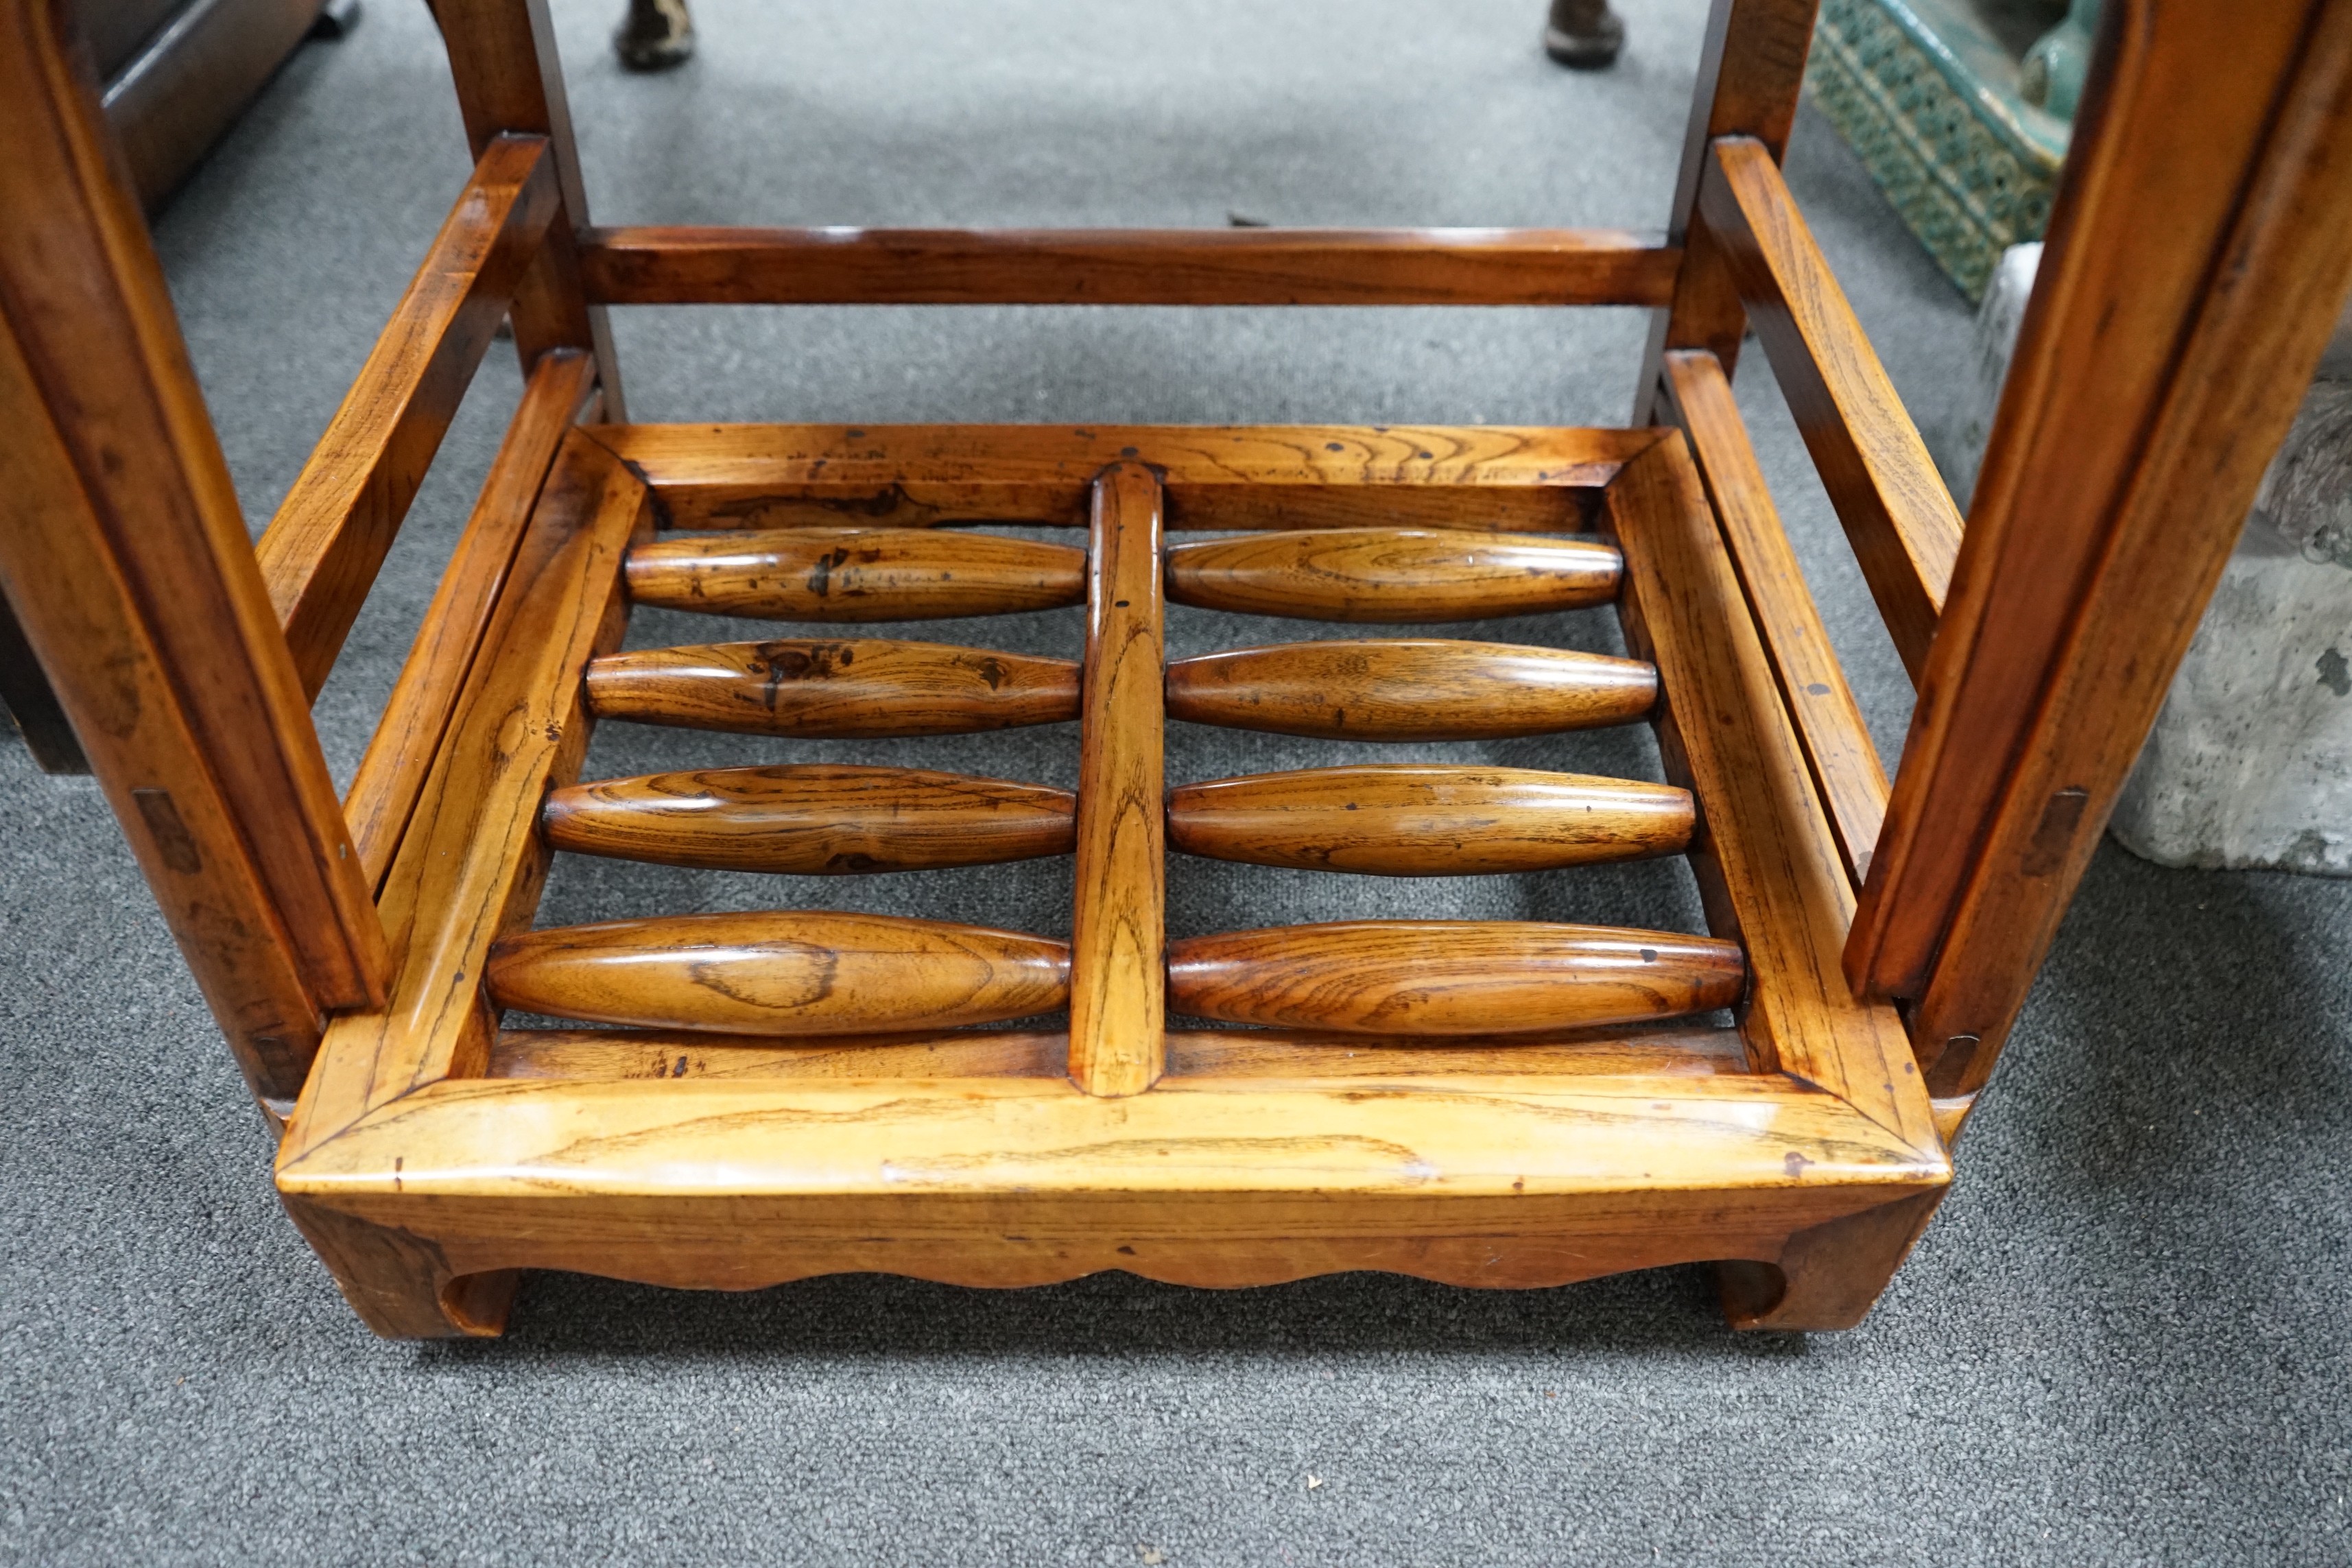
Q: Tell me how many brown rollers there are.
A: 8